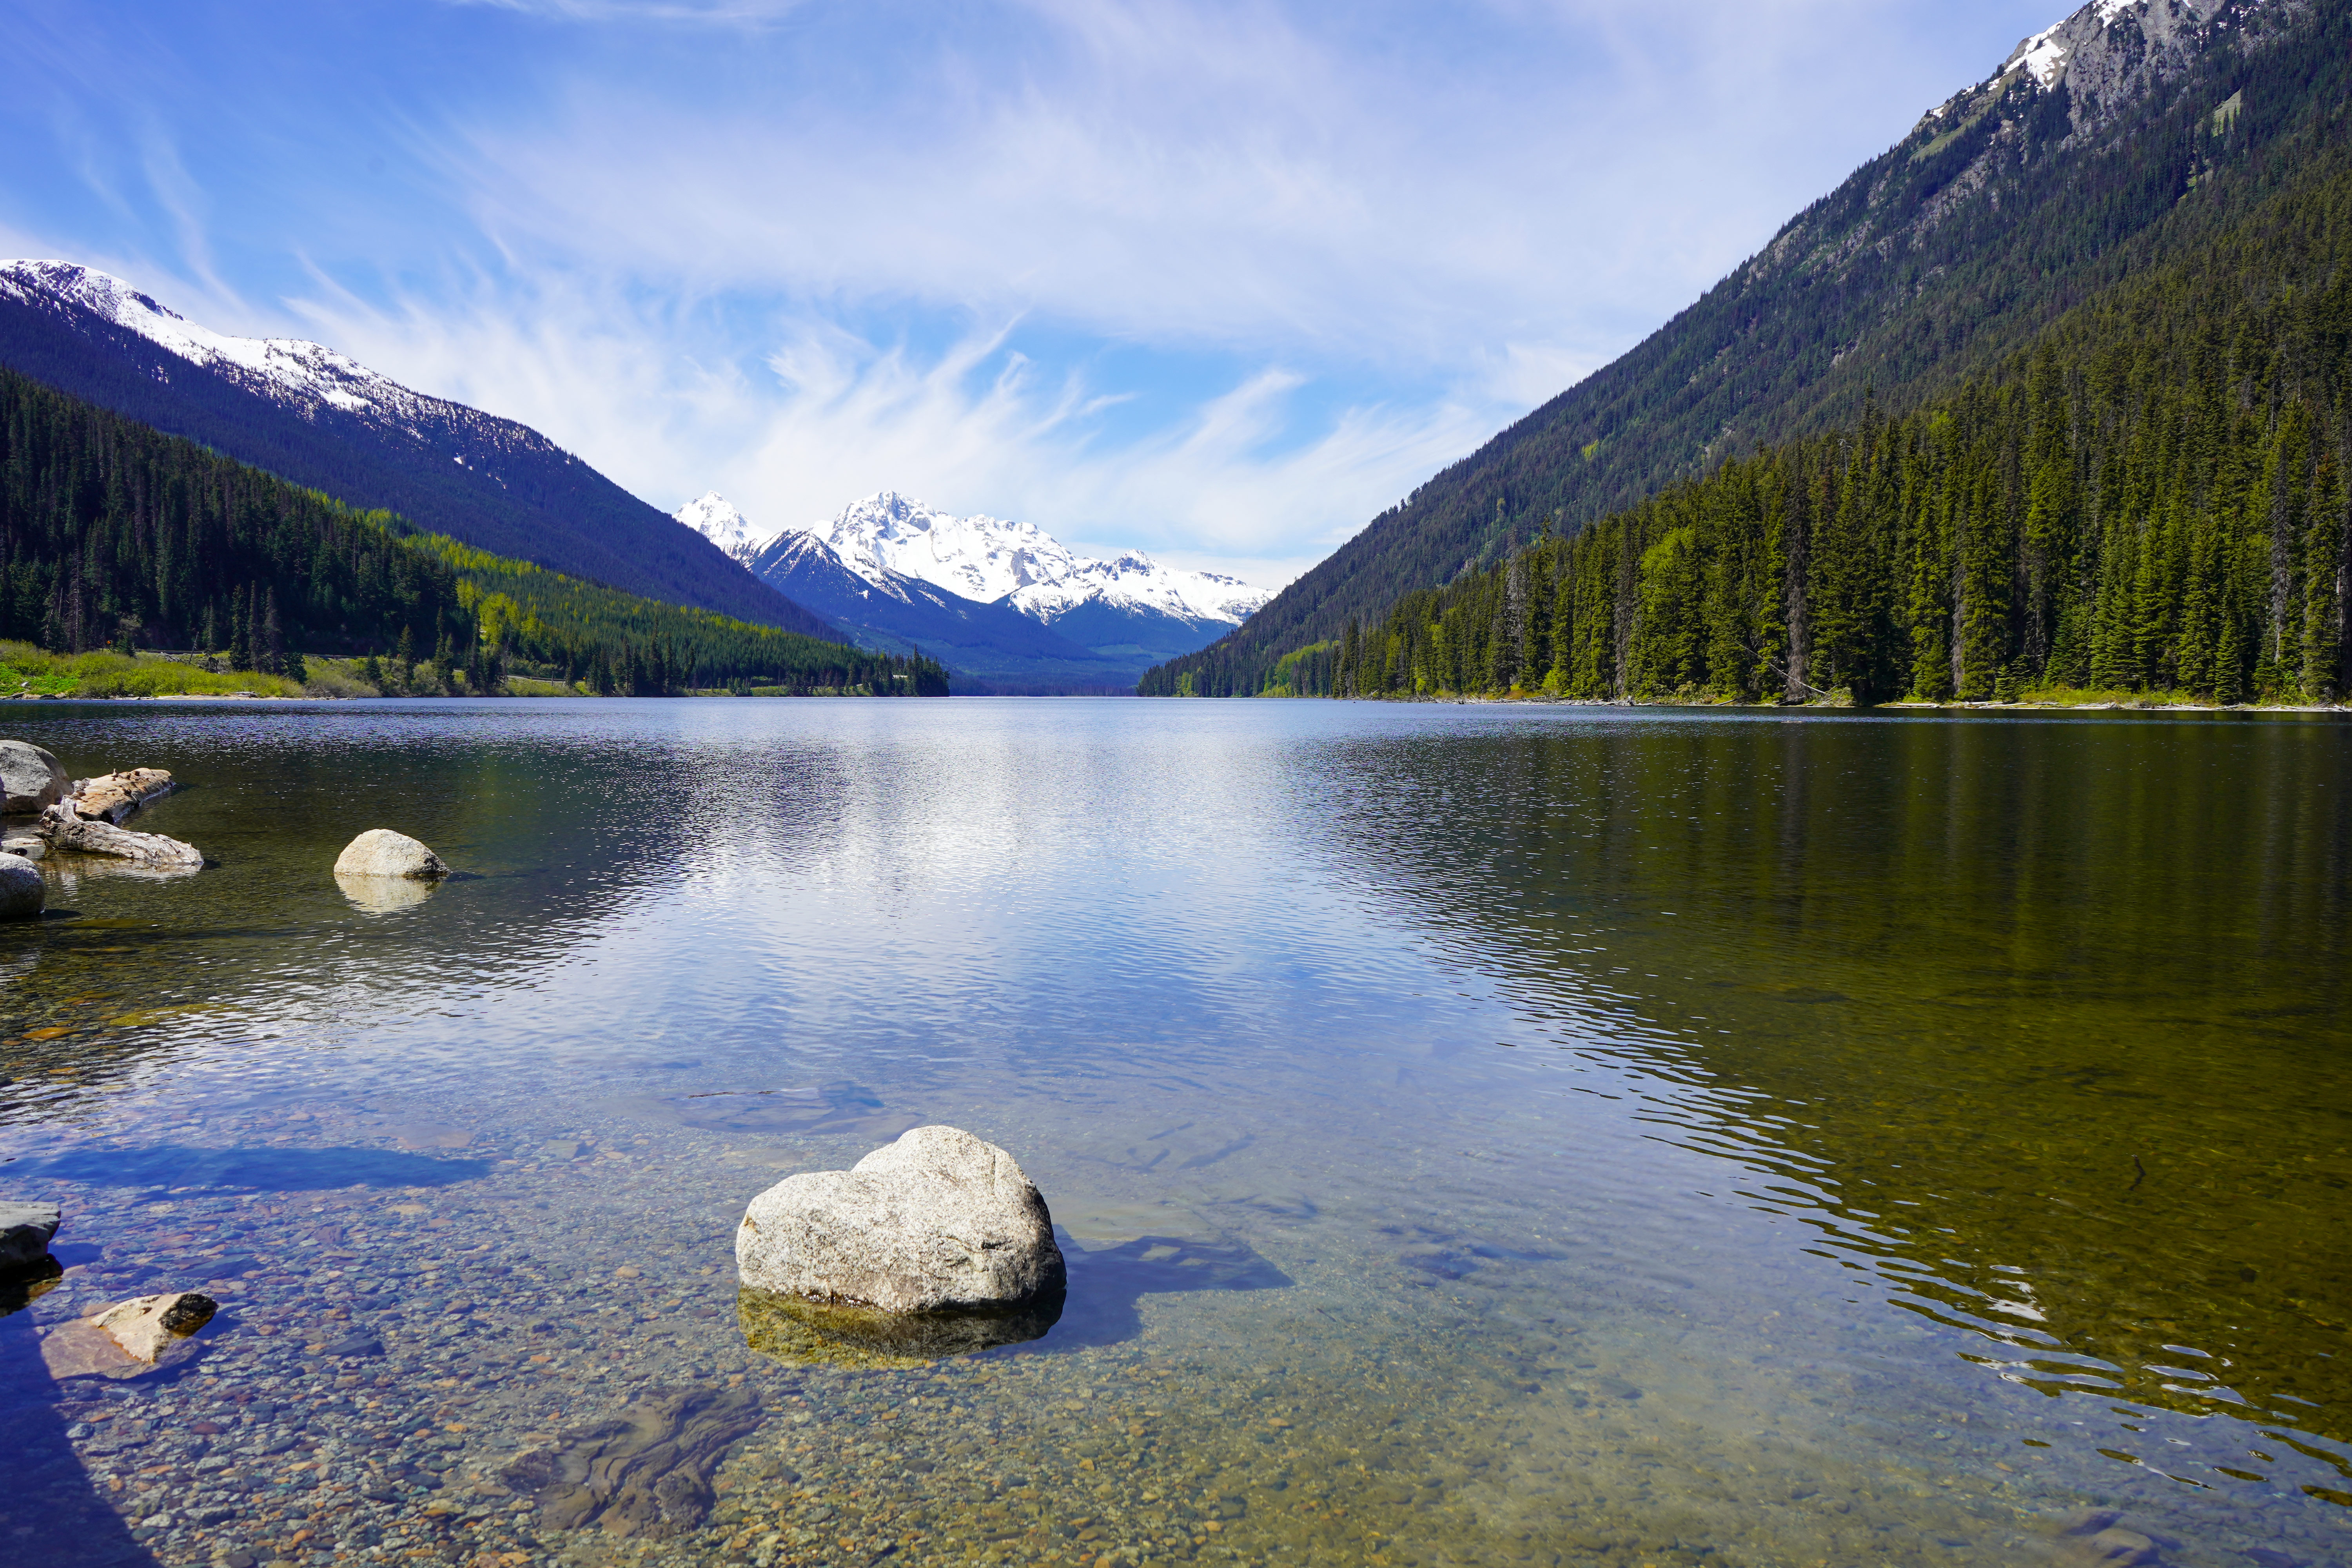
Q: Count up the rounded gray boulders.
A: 4